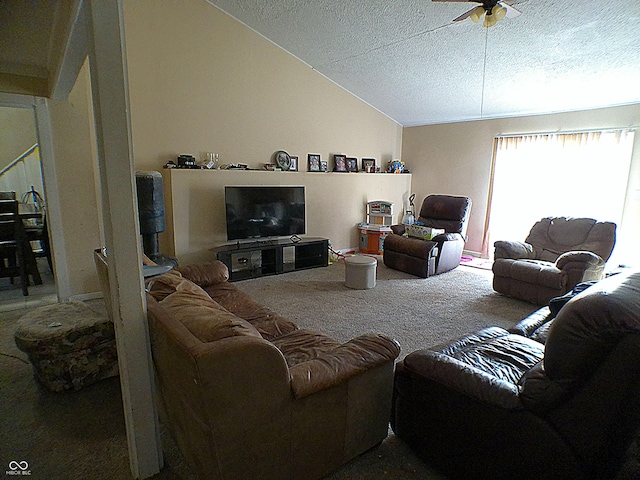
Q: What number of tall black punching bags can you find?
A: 1